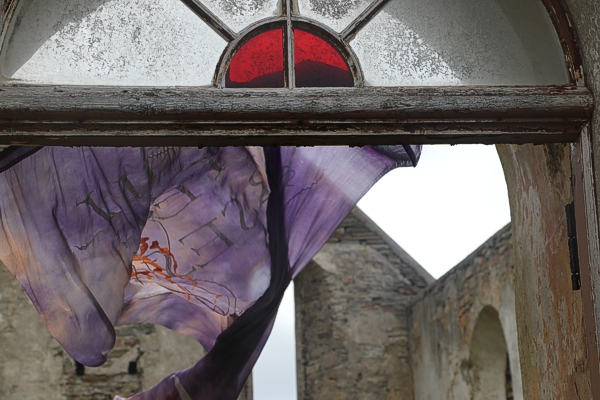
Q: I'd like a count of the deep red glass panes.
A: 2